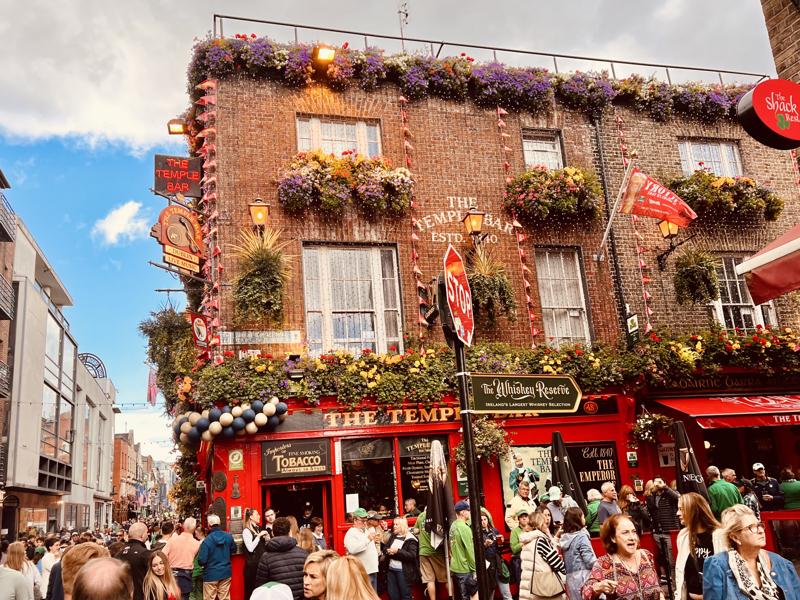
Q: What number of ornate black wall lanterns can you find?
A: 3